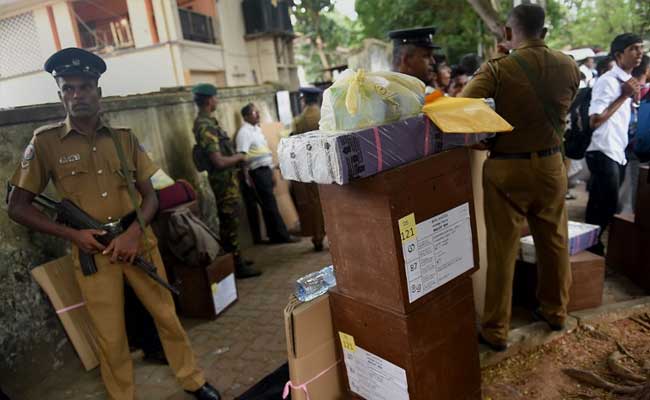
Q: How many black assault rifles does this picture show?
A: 1